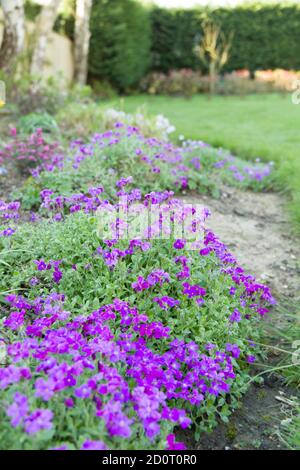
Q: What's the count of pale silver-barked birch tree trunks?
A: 3